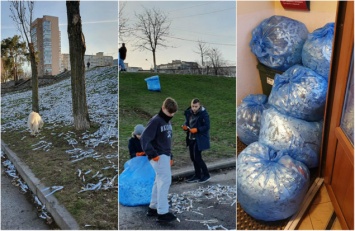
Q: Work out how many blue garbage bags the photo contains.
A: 8